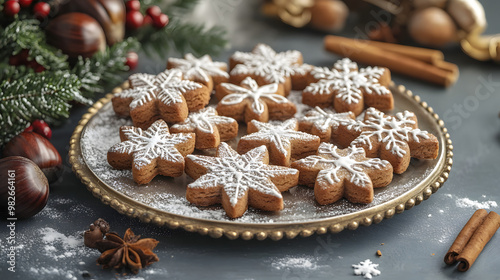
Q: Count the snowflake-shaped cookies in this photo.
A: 12